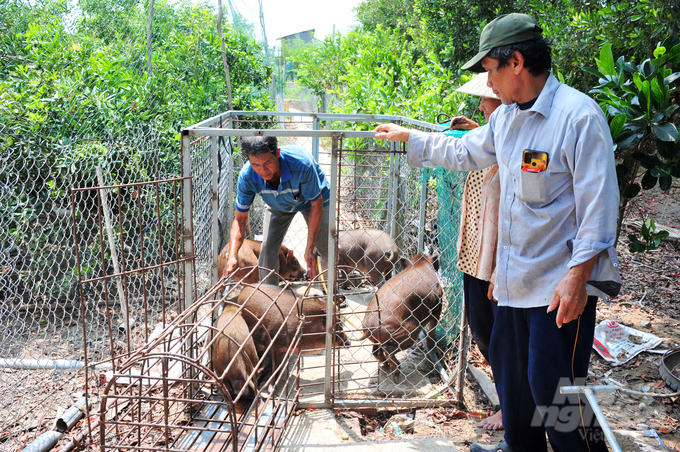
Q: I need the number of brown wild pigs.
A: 5